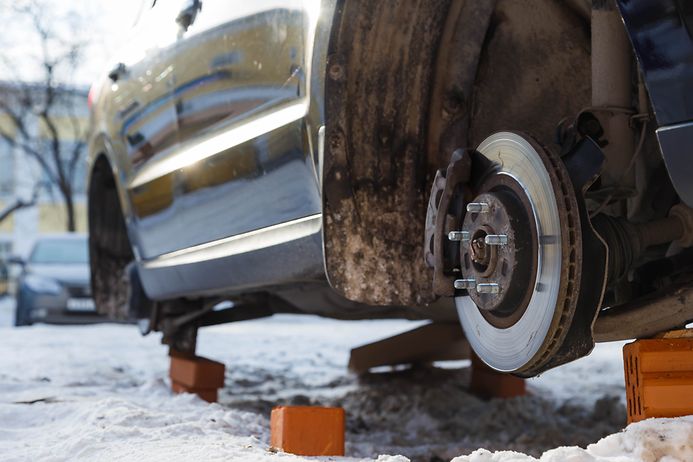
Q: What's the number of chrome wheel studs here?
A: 5